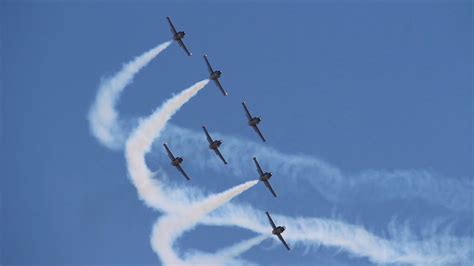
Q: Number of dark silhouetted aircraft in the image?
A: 7